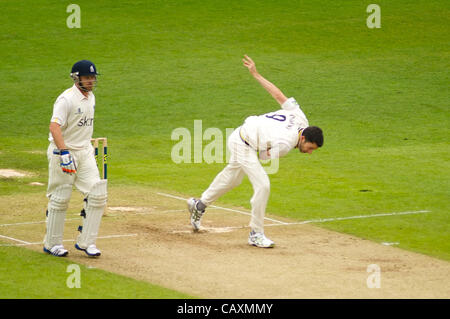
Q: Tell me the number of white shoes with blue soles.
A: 2